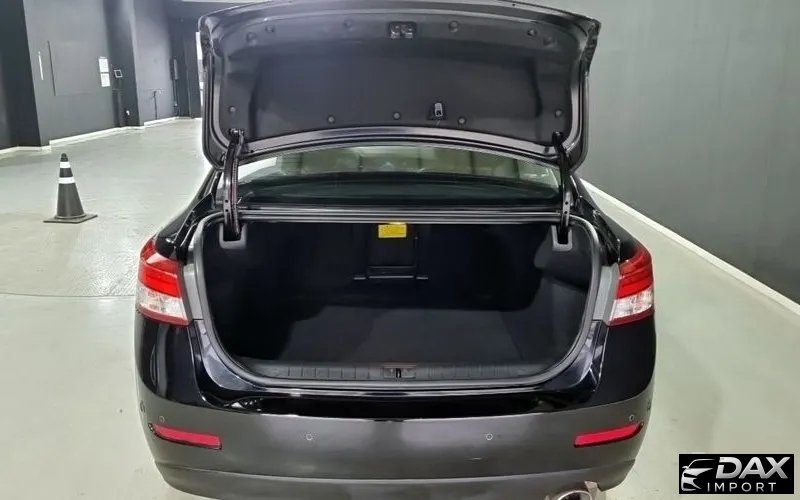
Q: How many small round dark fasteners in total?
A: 11